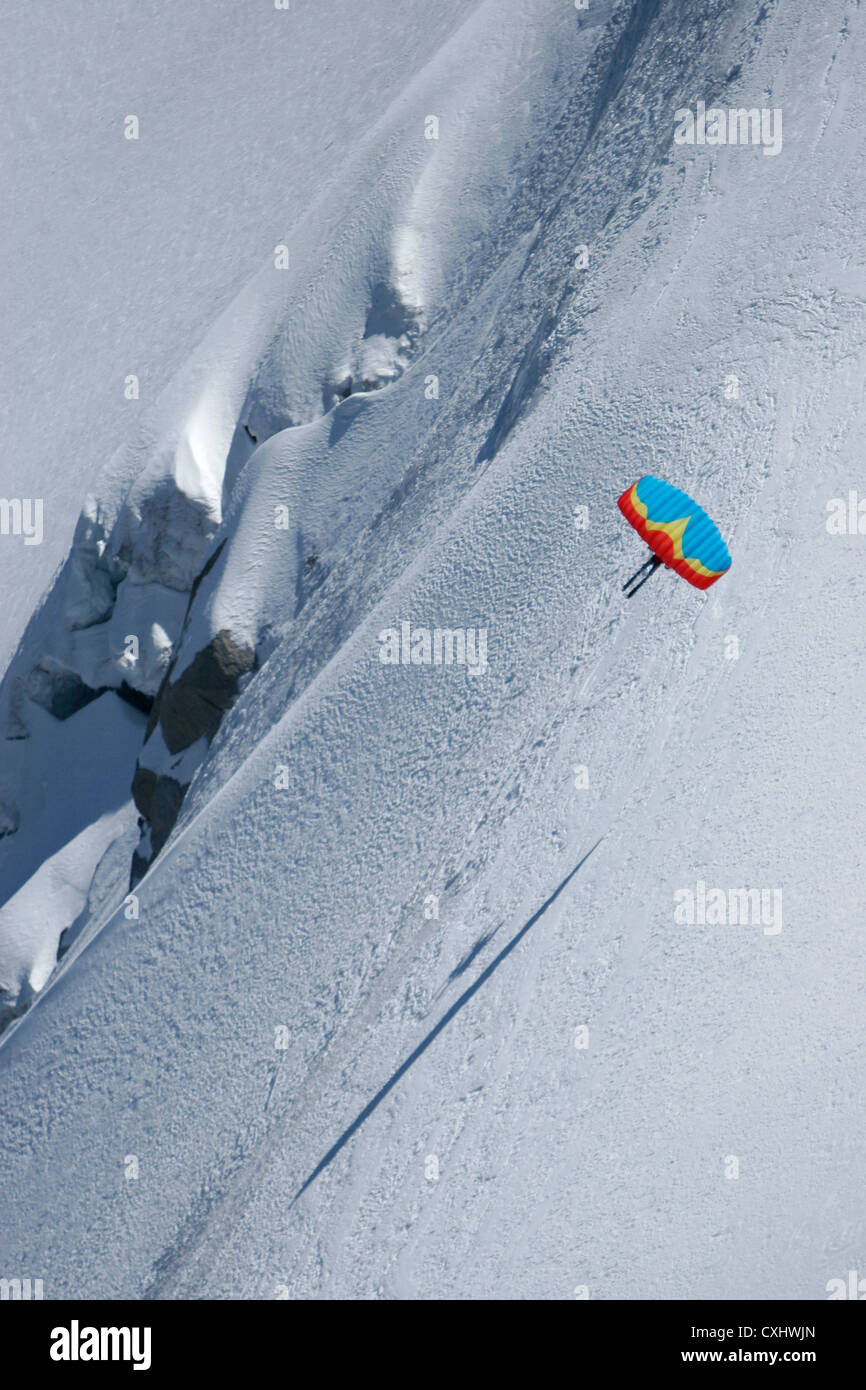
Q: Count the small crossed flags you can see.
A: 0